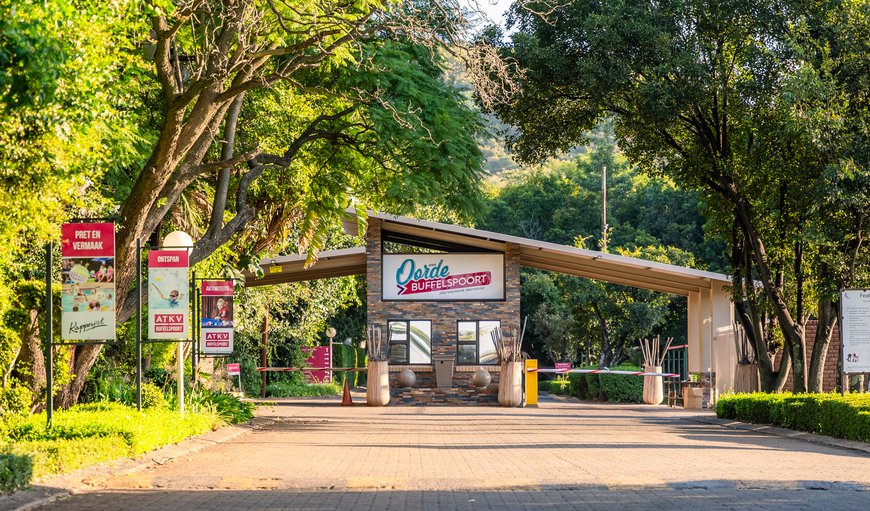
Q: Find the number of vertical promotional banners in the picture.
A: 3